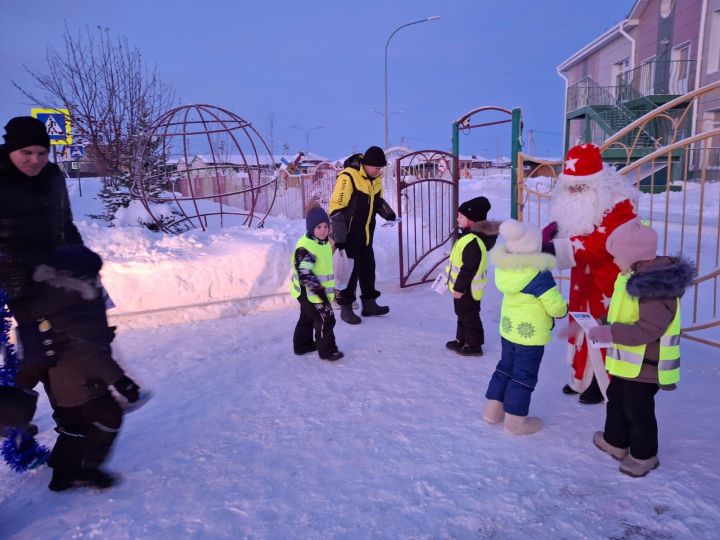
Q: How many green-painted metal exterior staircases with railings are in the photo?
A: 1